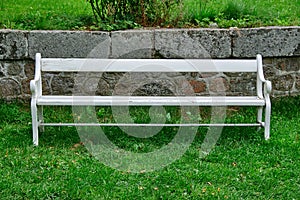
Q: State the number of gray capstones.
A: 5